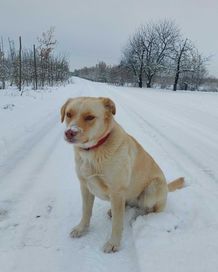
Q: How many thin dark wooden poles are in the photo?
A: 2